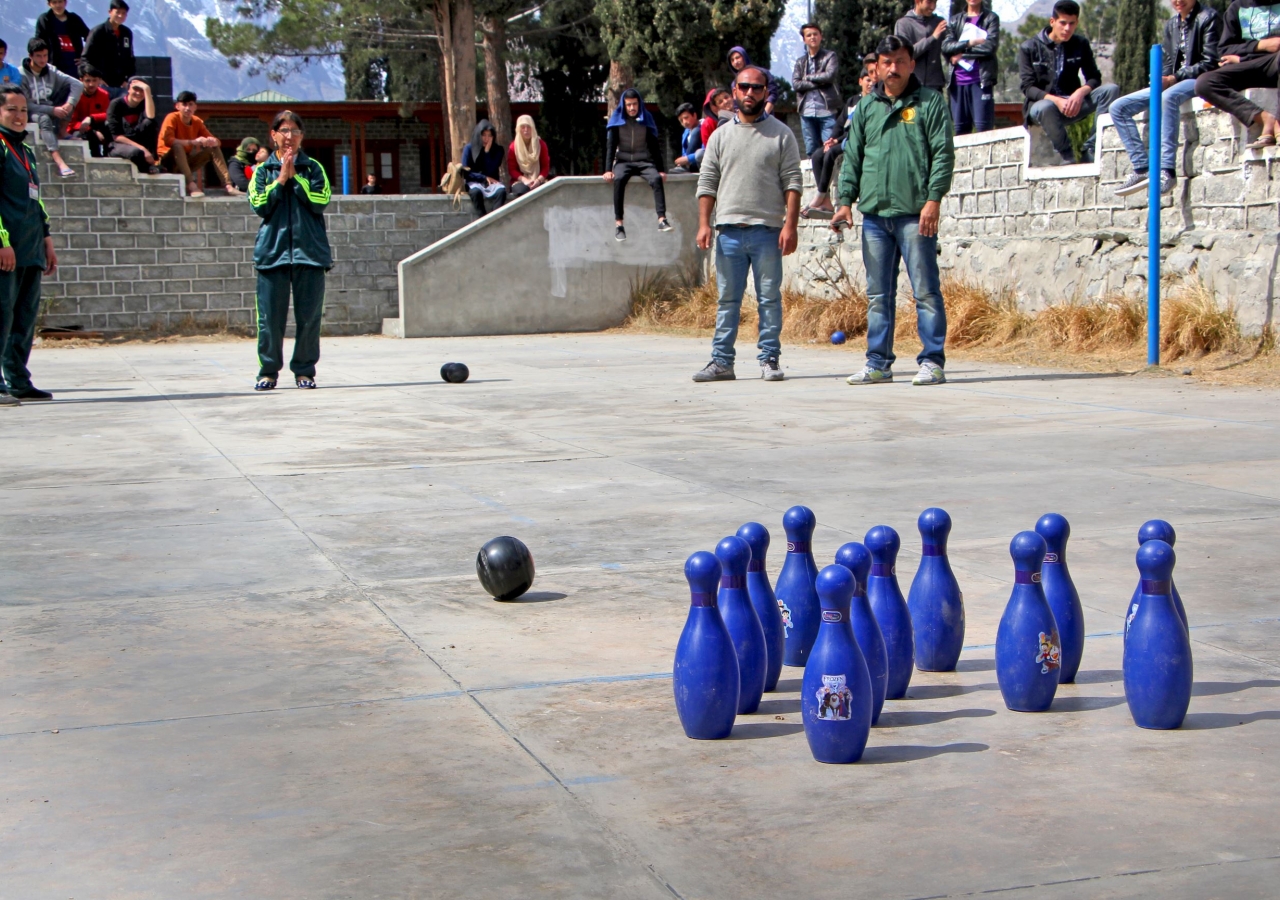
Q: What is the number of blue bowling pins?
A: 12